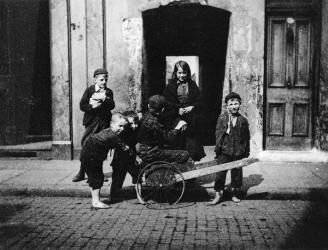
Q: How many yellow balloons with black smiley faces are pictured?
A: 0